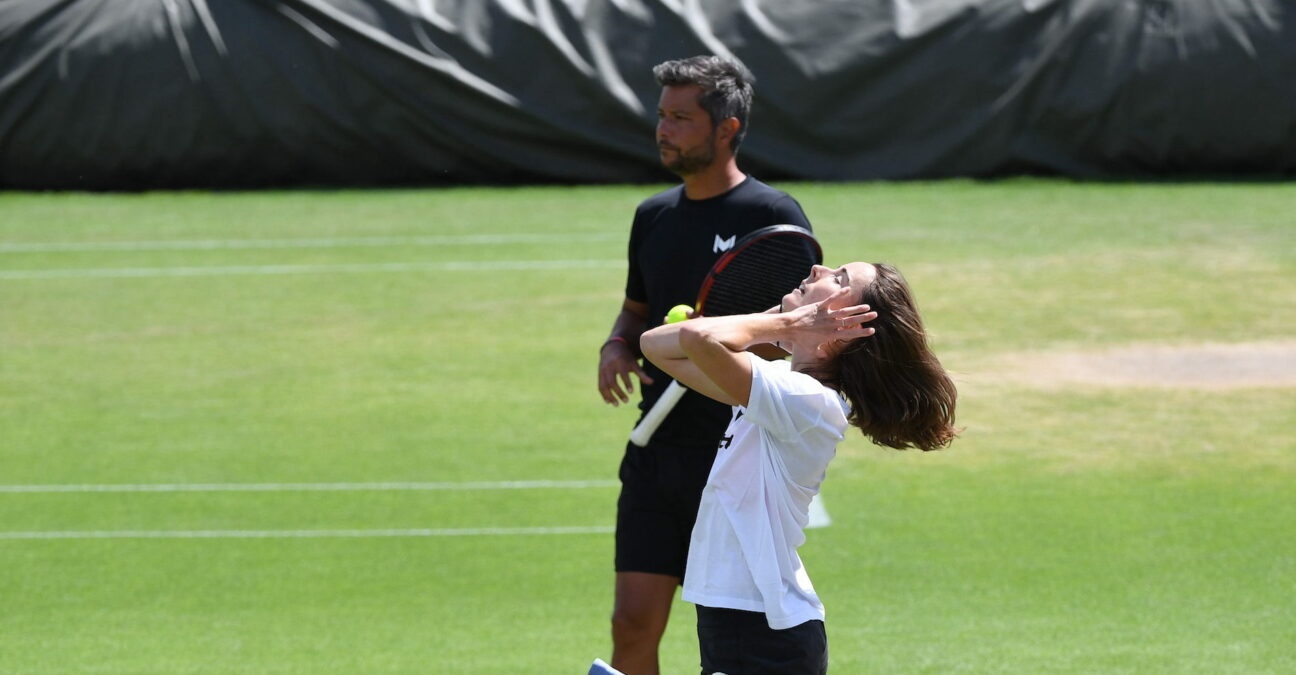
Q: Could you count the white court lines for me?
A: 4